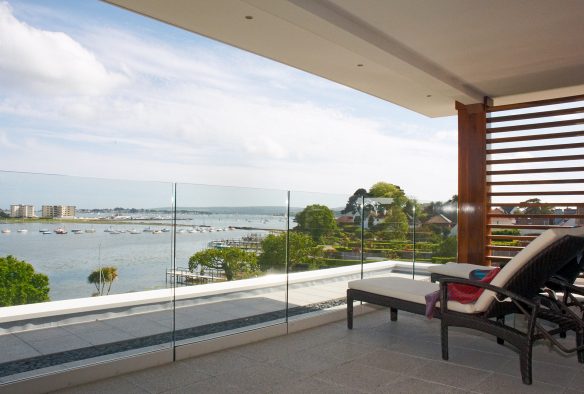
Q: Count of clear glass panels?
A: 5